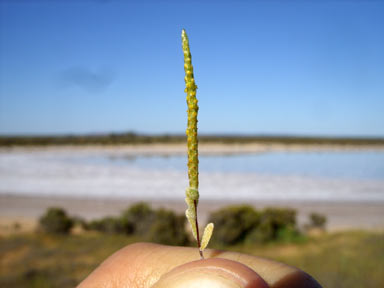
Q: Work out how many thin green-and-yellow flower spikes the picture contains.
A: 1